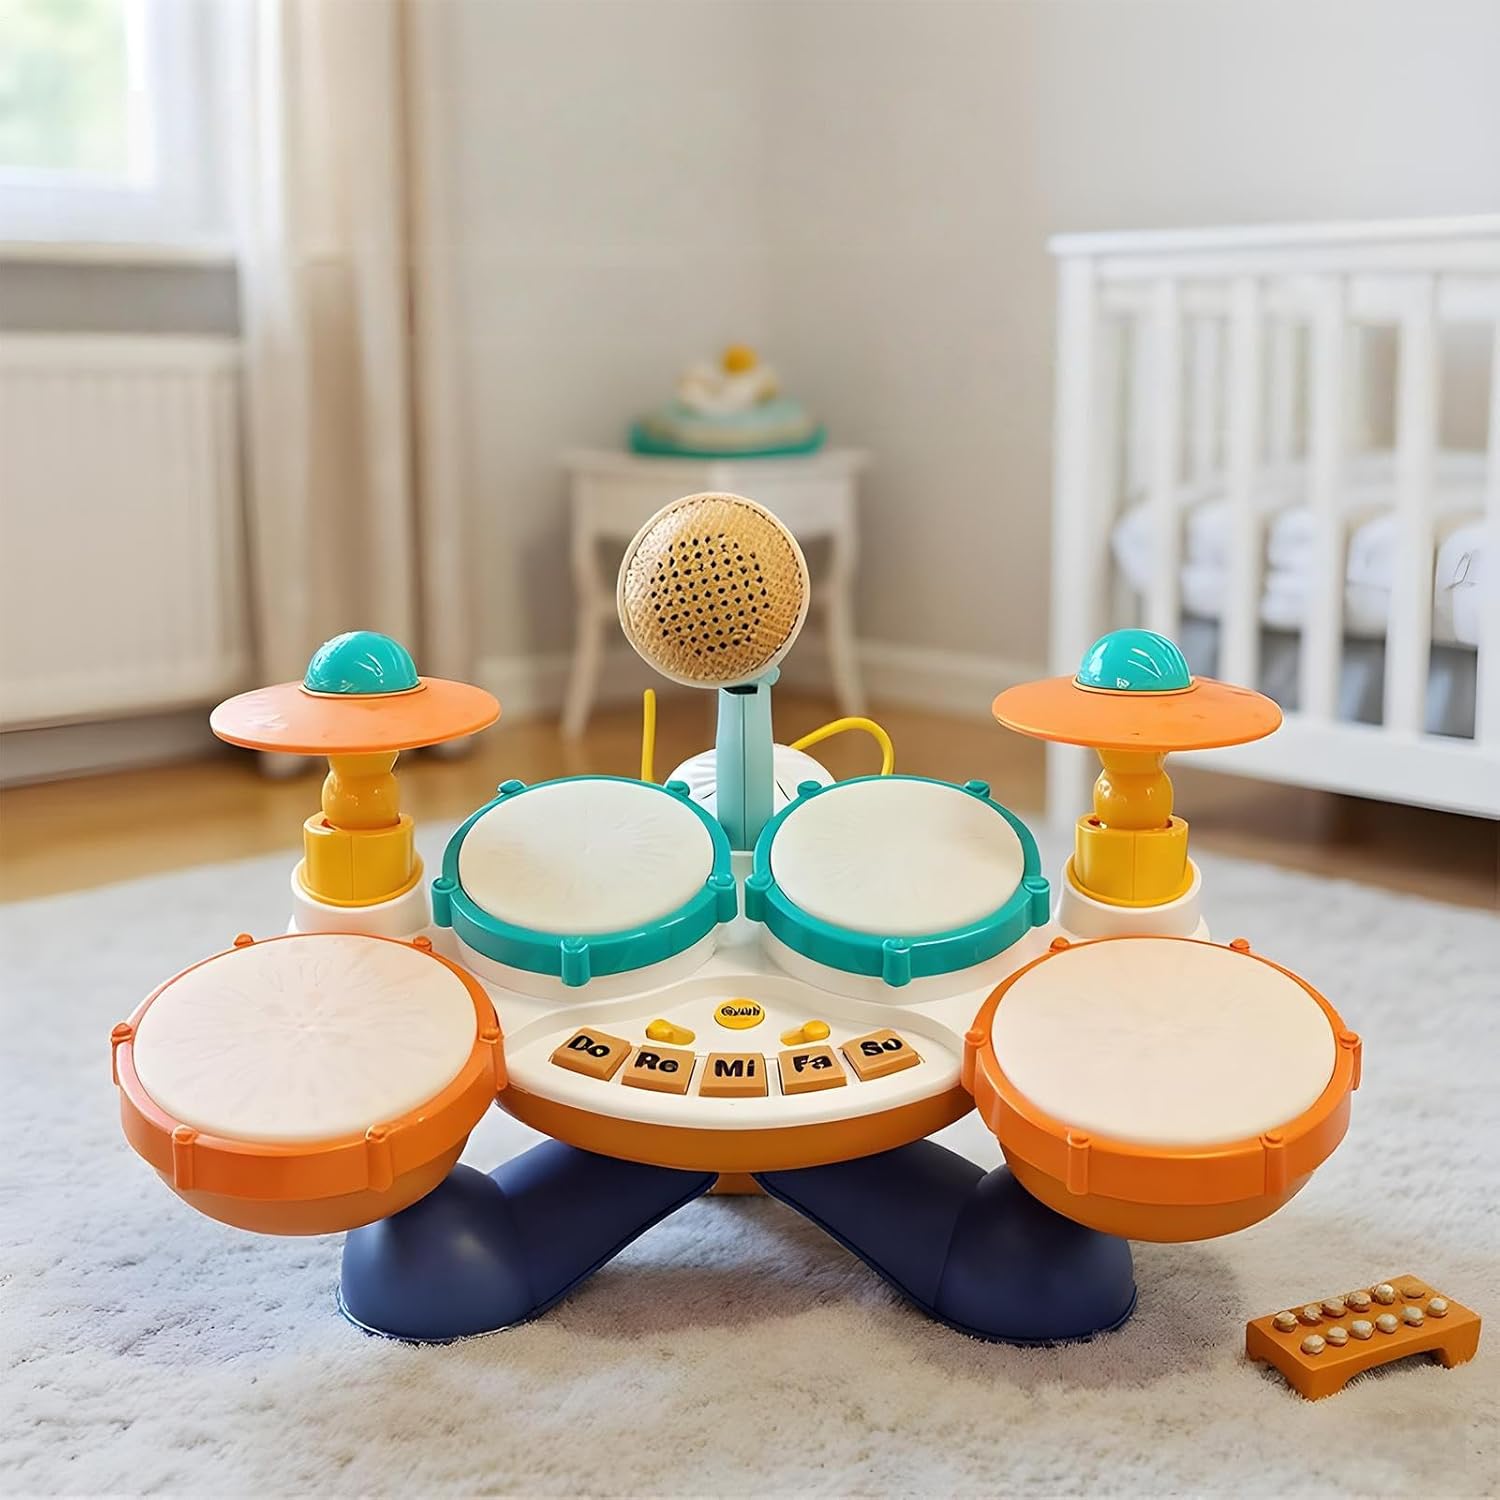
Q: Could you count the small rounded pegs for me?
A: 11